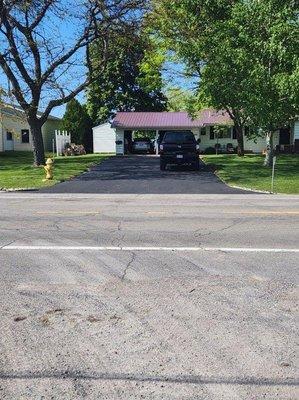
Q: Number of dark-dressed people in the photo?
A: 0